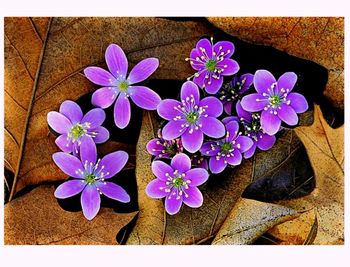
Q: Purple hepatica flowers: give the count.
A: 11